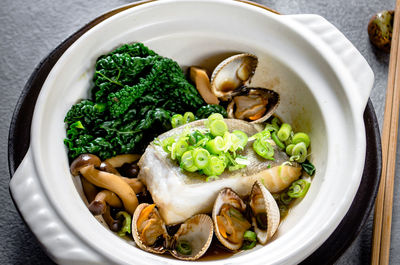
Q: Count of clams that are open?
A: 3